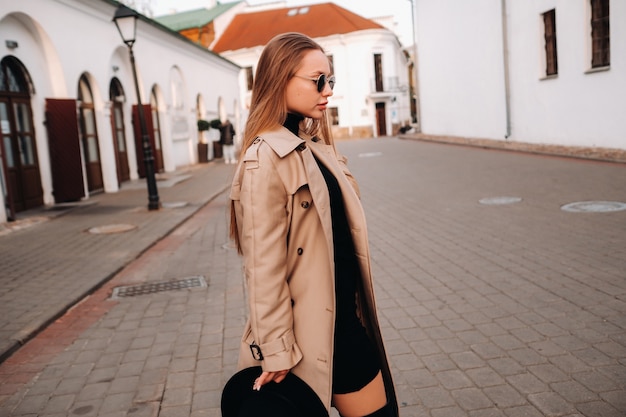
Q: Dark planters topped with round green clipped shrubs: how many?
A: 2